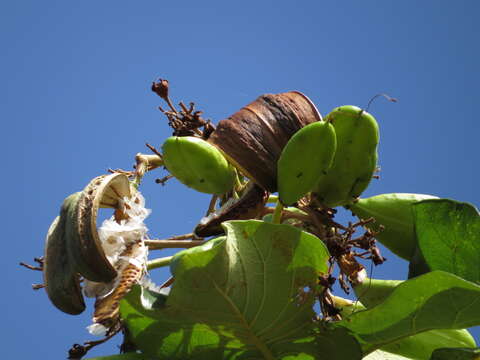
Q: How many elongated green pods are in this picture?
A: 3